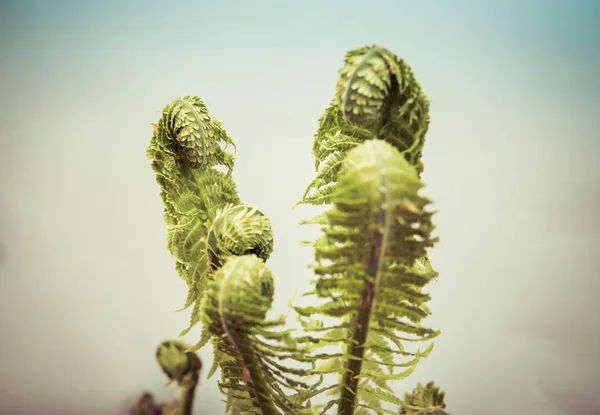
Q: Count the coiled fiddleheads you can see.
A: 6